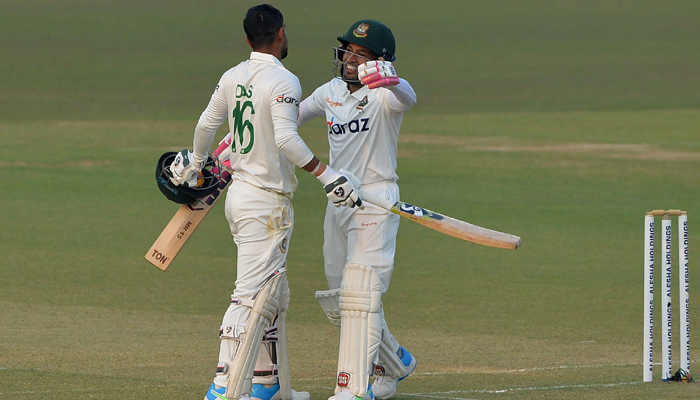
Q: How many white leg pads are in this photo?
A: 4